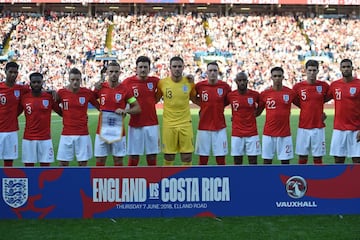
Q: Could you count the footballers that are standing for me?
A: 11